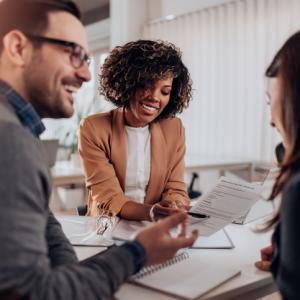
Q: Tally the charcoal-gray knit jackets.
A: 1